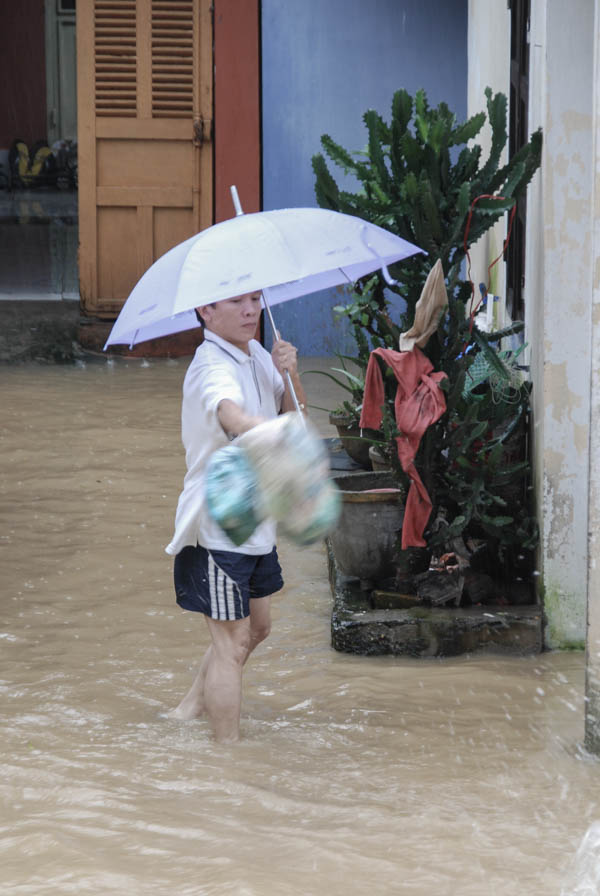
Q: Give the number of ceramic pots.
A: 3